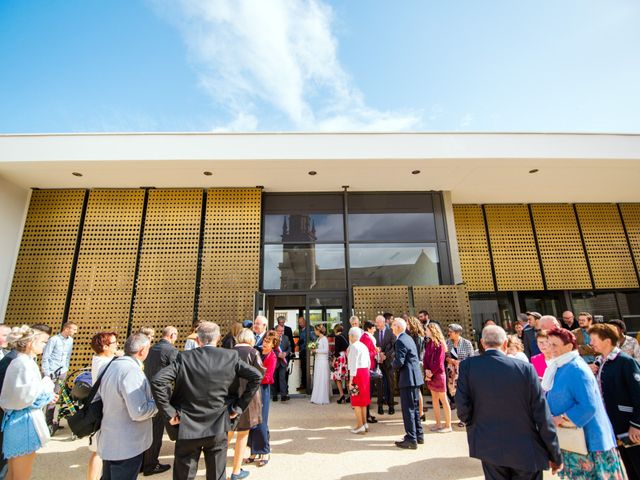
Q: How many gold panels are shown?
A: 11